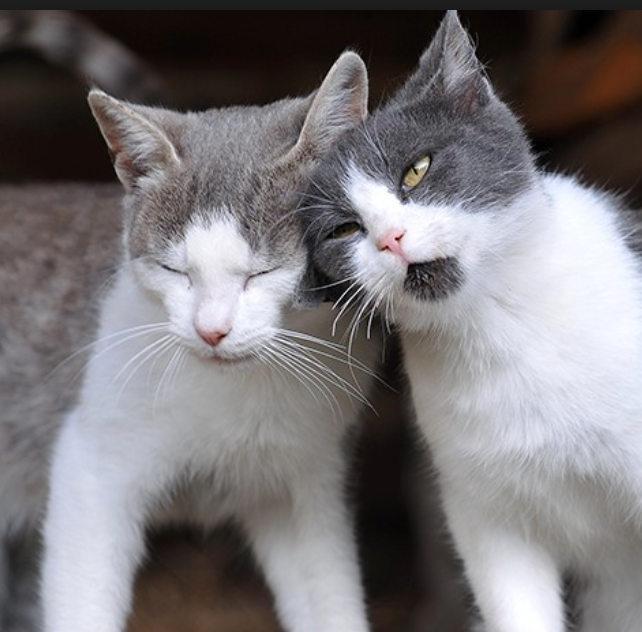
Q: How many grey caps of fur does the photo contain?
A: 2